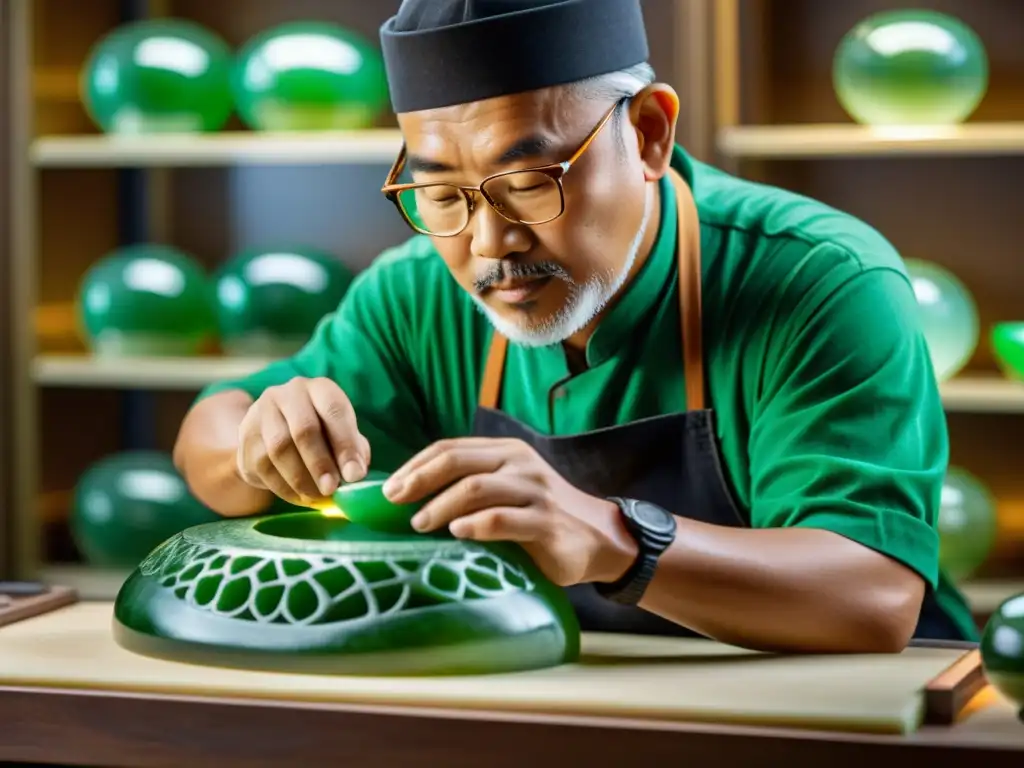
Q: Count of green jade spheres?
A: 9